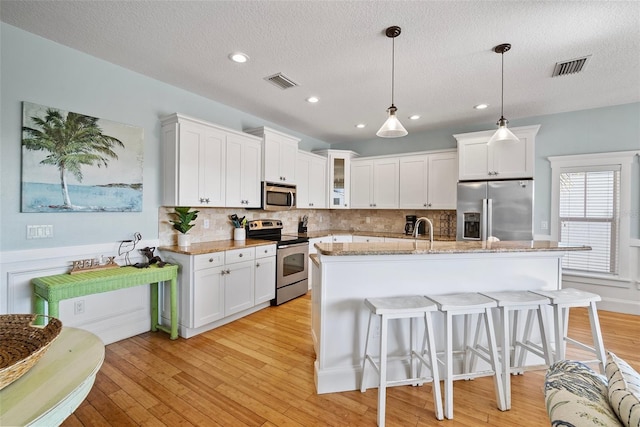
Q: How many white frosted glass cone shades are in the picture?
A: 2